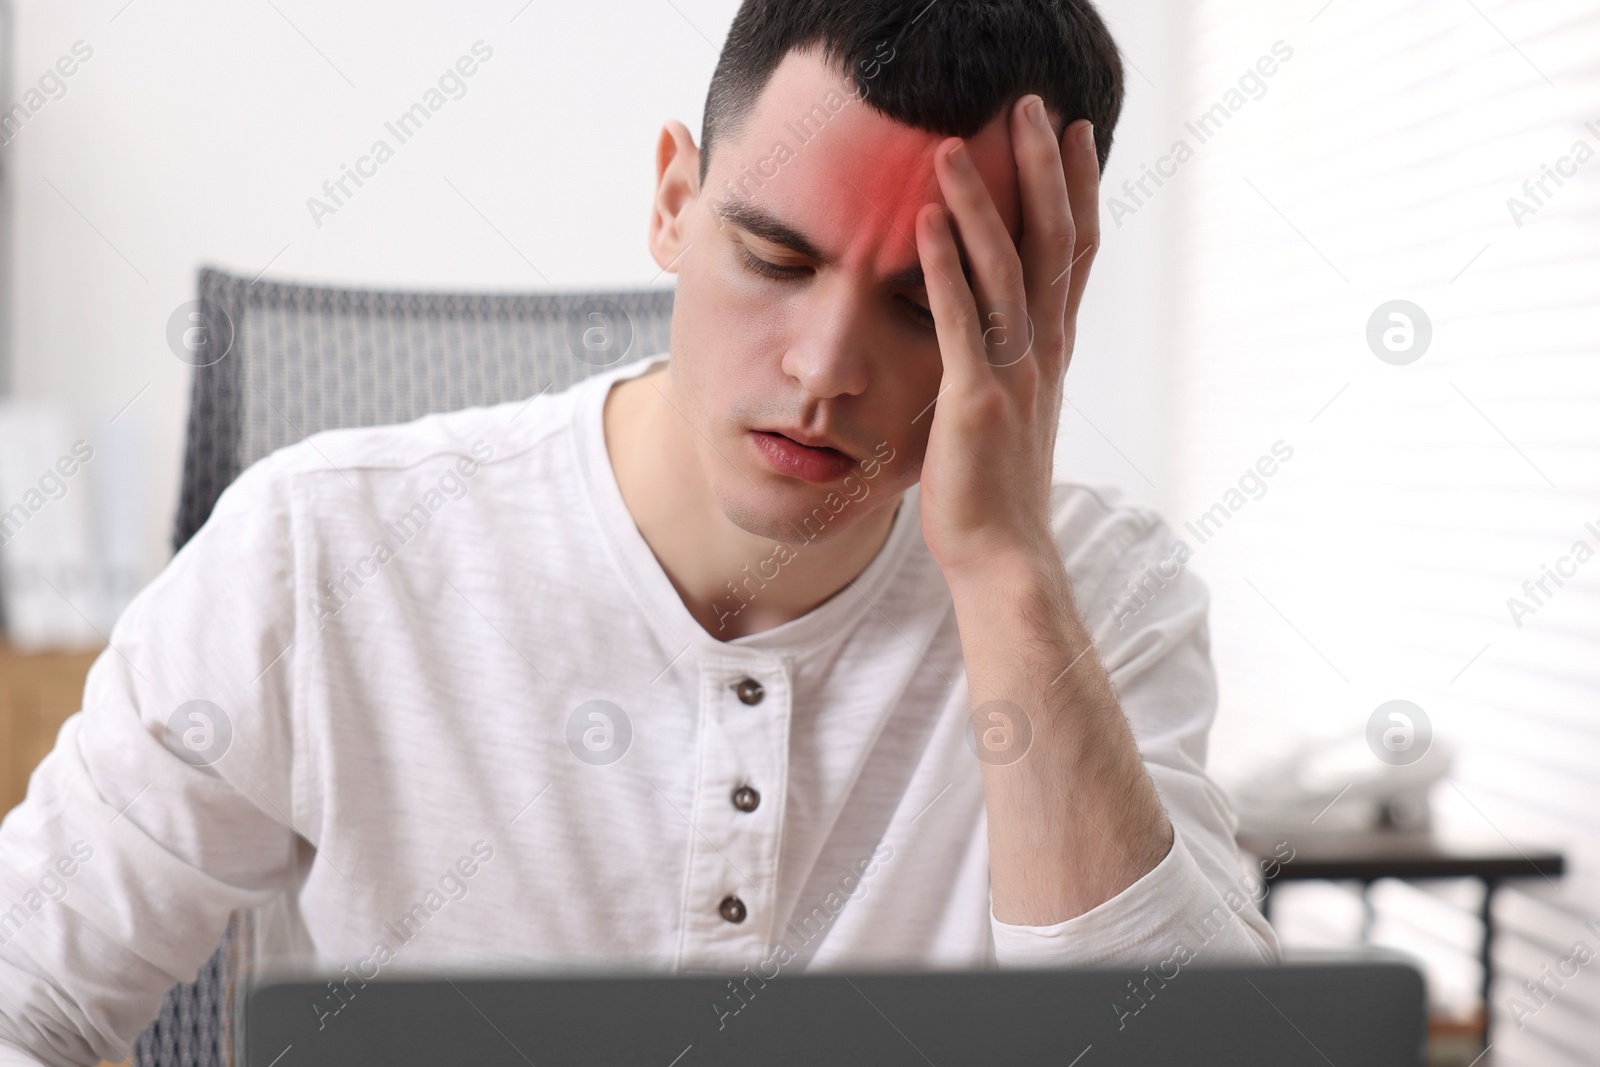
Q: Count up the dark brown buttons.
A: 3